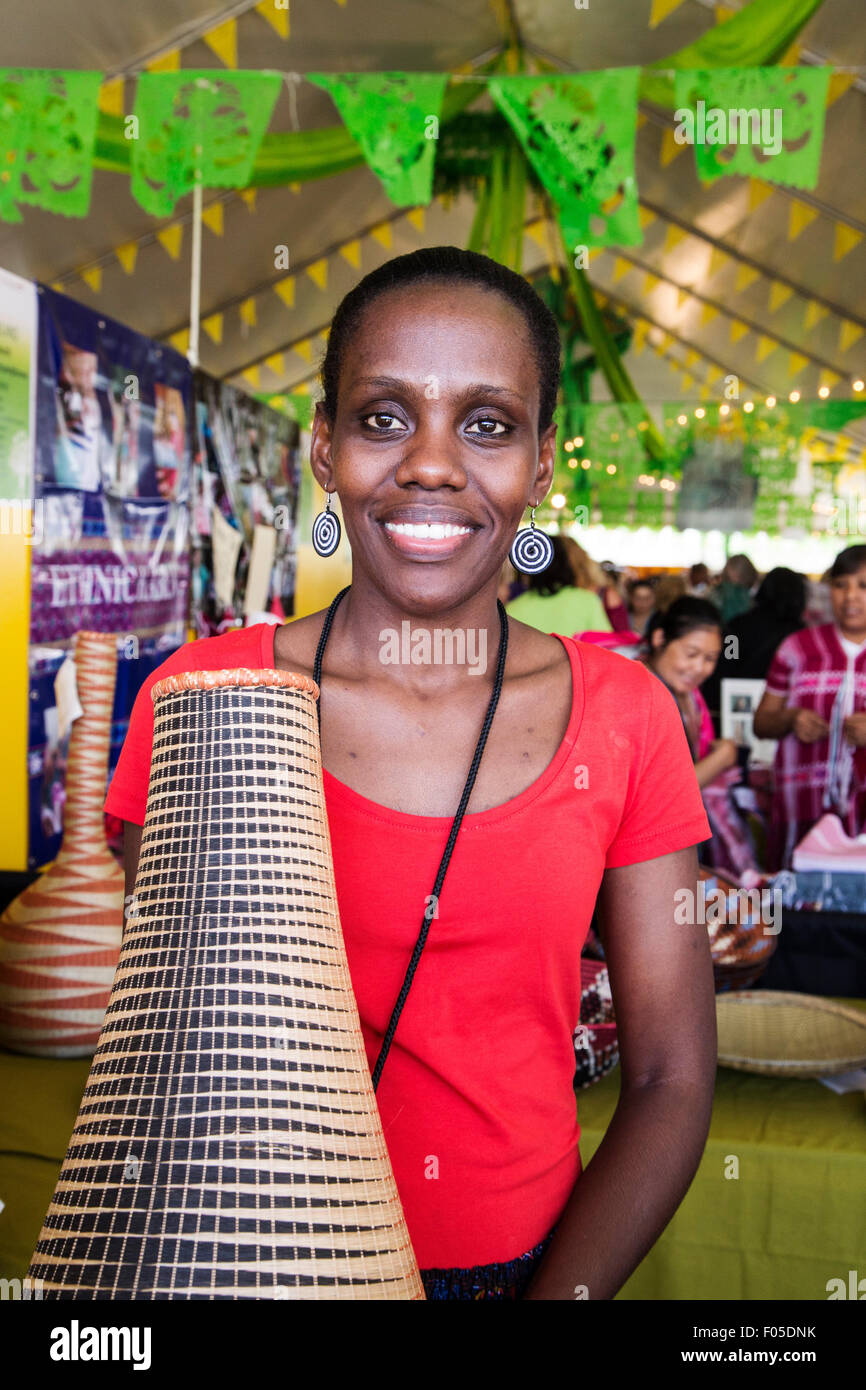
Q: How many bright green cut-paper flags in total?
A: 5